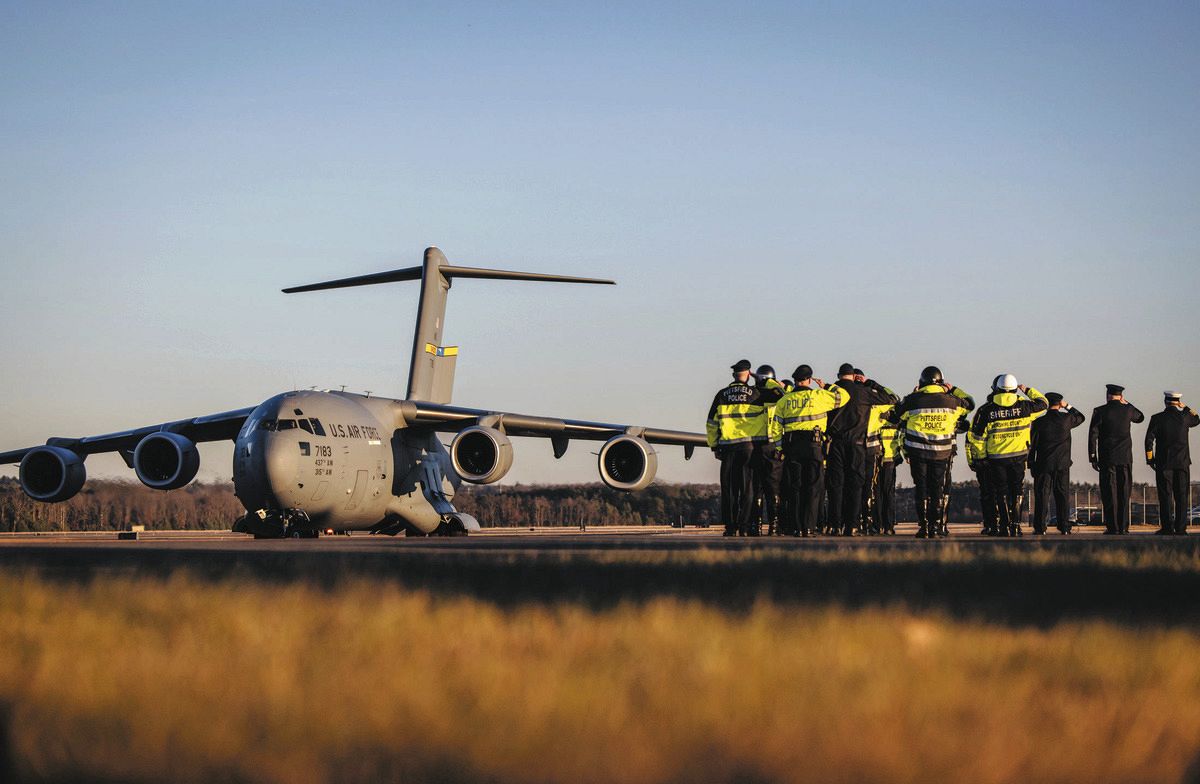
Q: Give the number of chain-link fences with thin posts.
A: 1